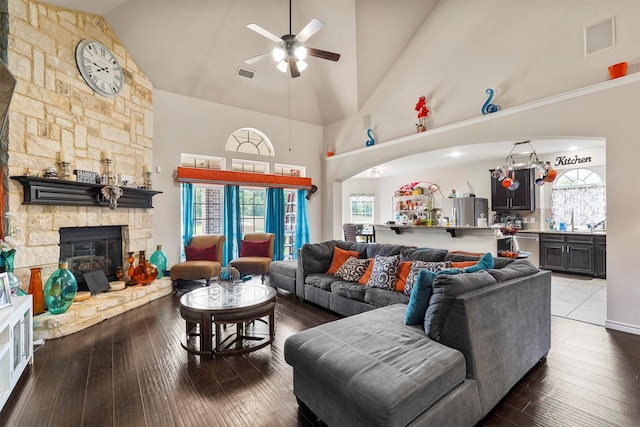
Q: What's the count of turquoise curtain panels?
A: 4